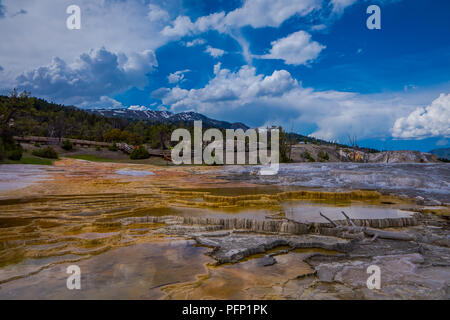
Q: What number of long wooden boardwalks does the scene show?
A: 1